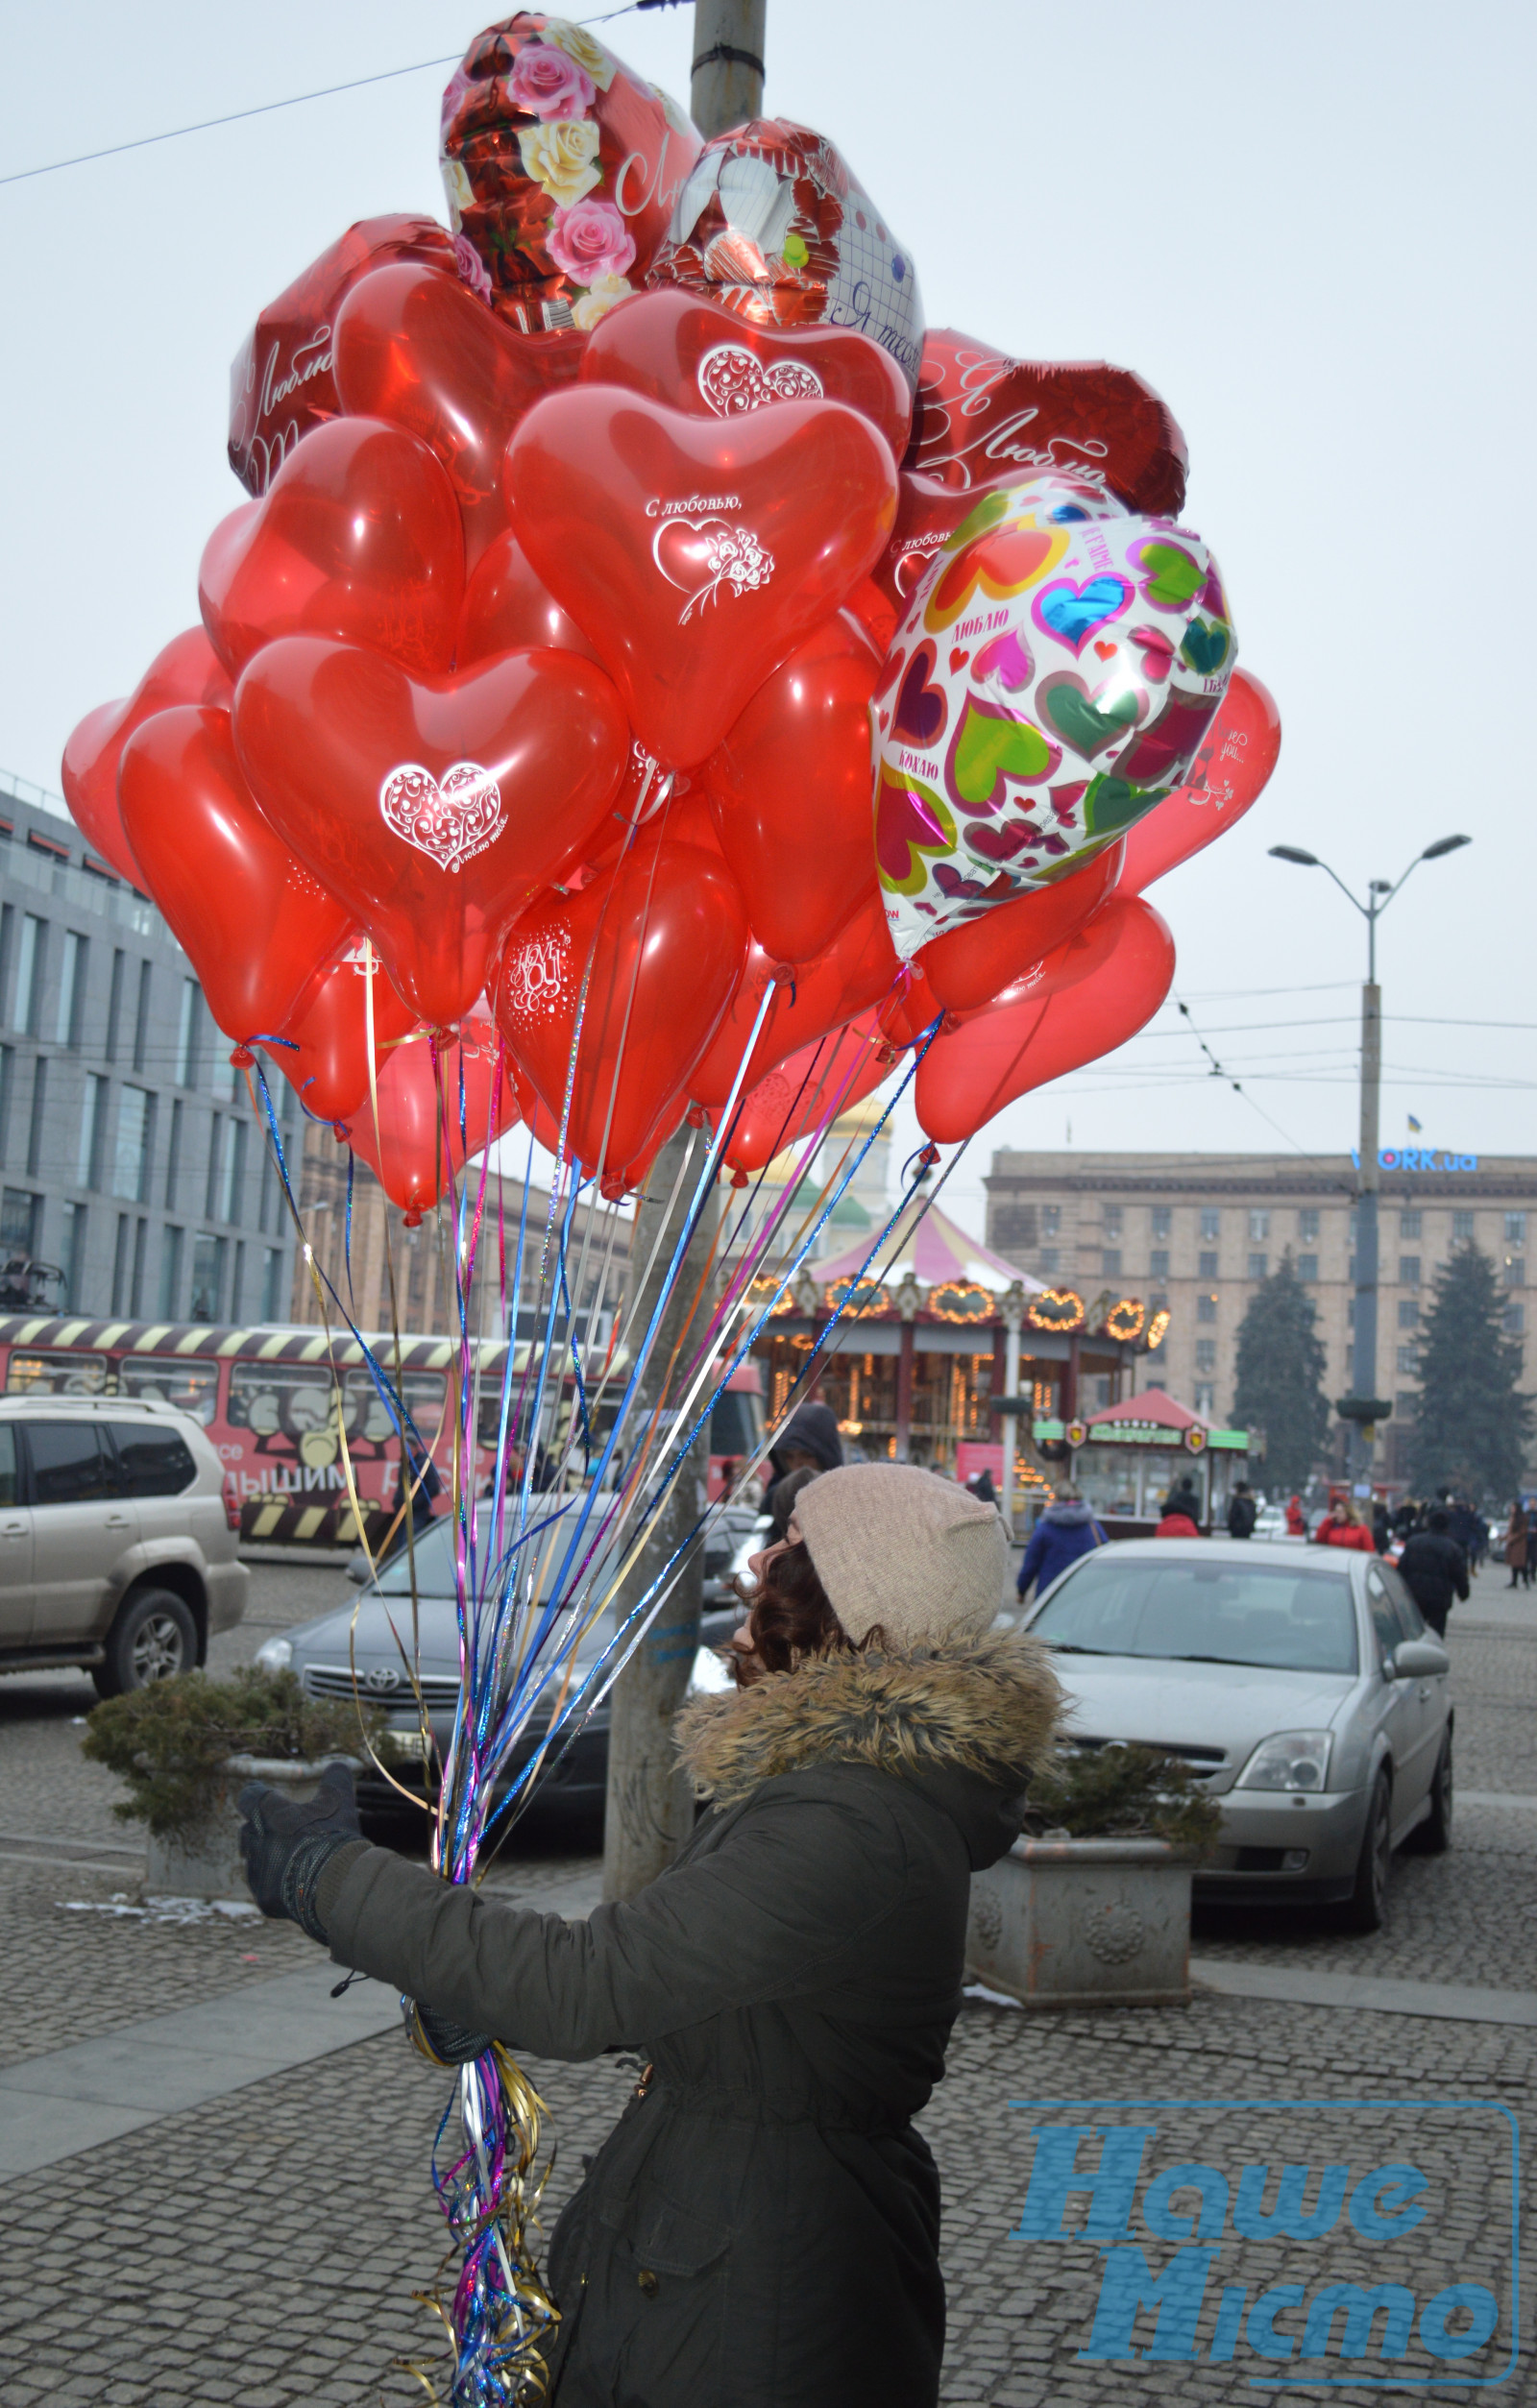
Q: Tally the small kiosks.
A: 1